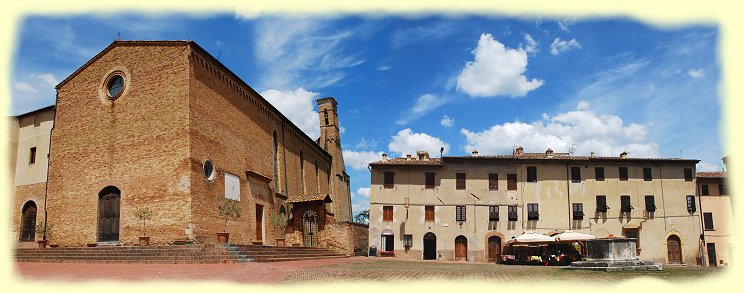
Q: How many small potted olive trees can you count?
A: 4